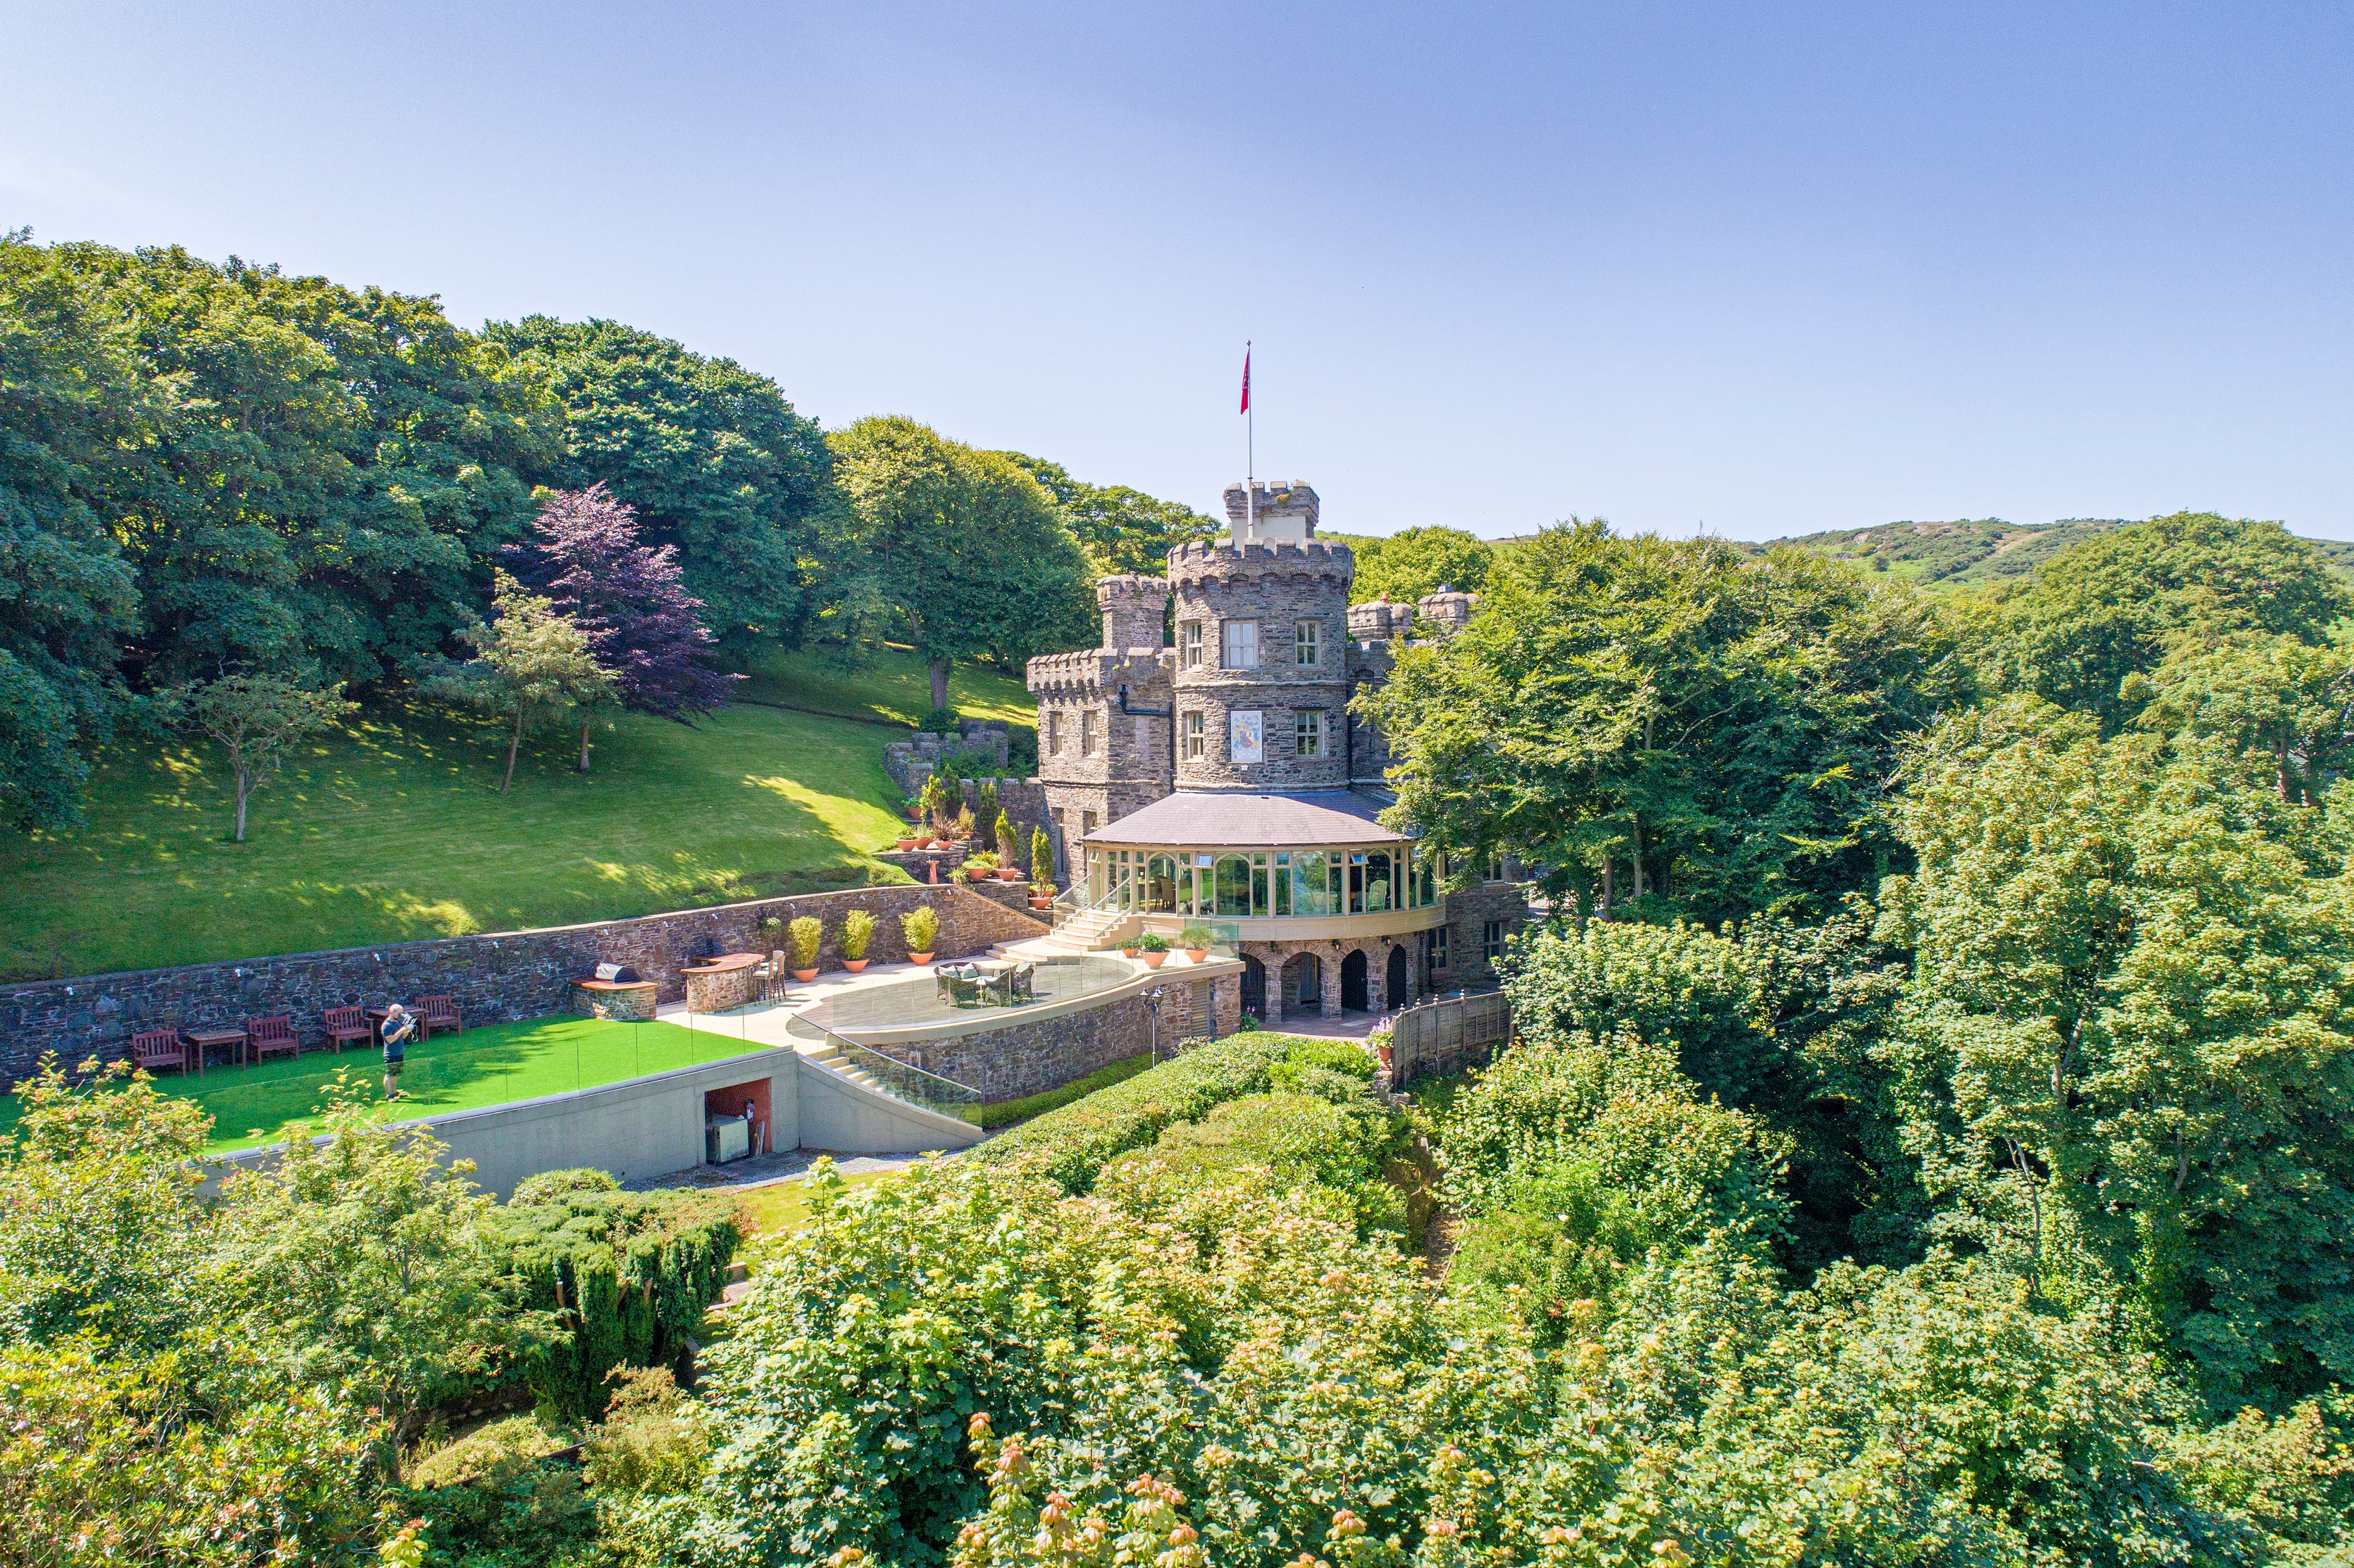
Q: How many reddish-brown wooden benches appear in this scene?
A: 4